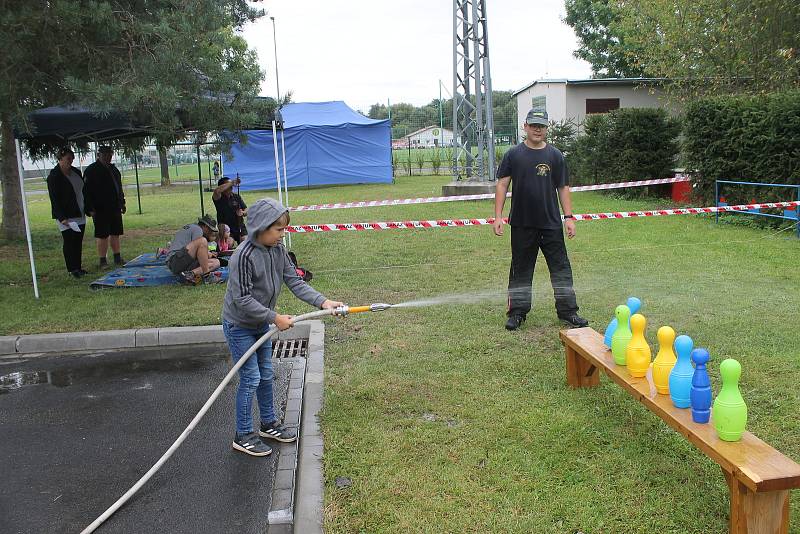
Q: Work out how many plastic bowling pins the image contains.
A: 7